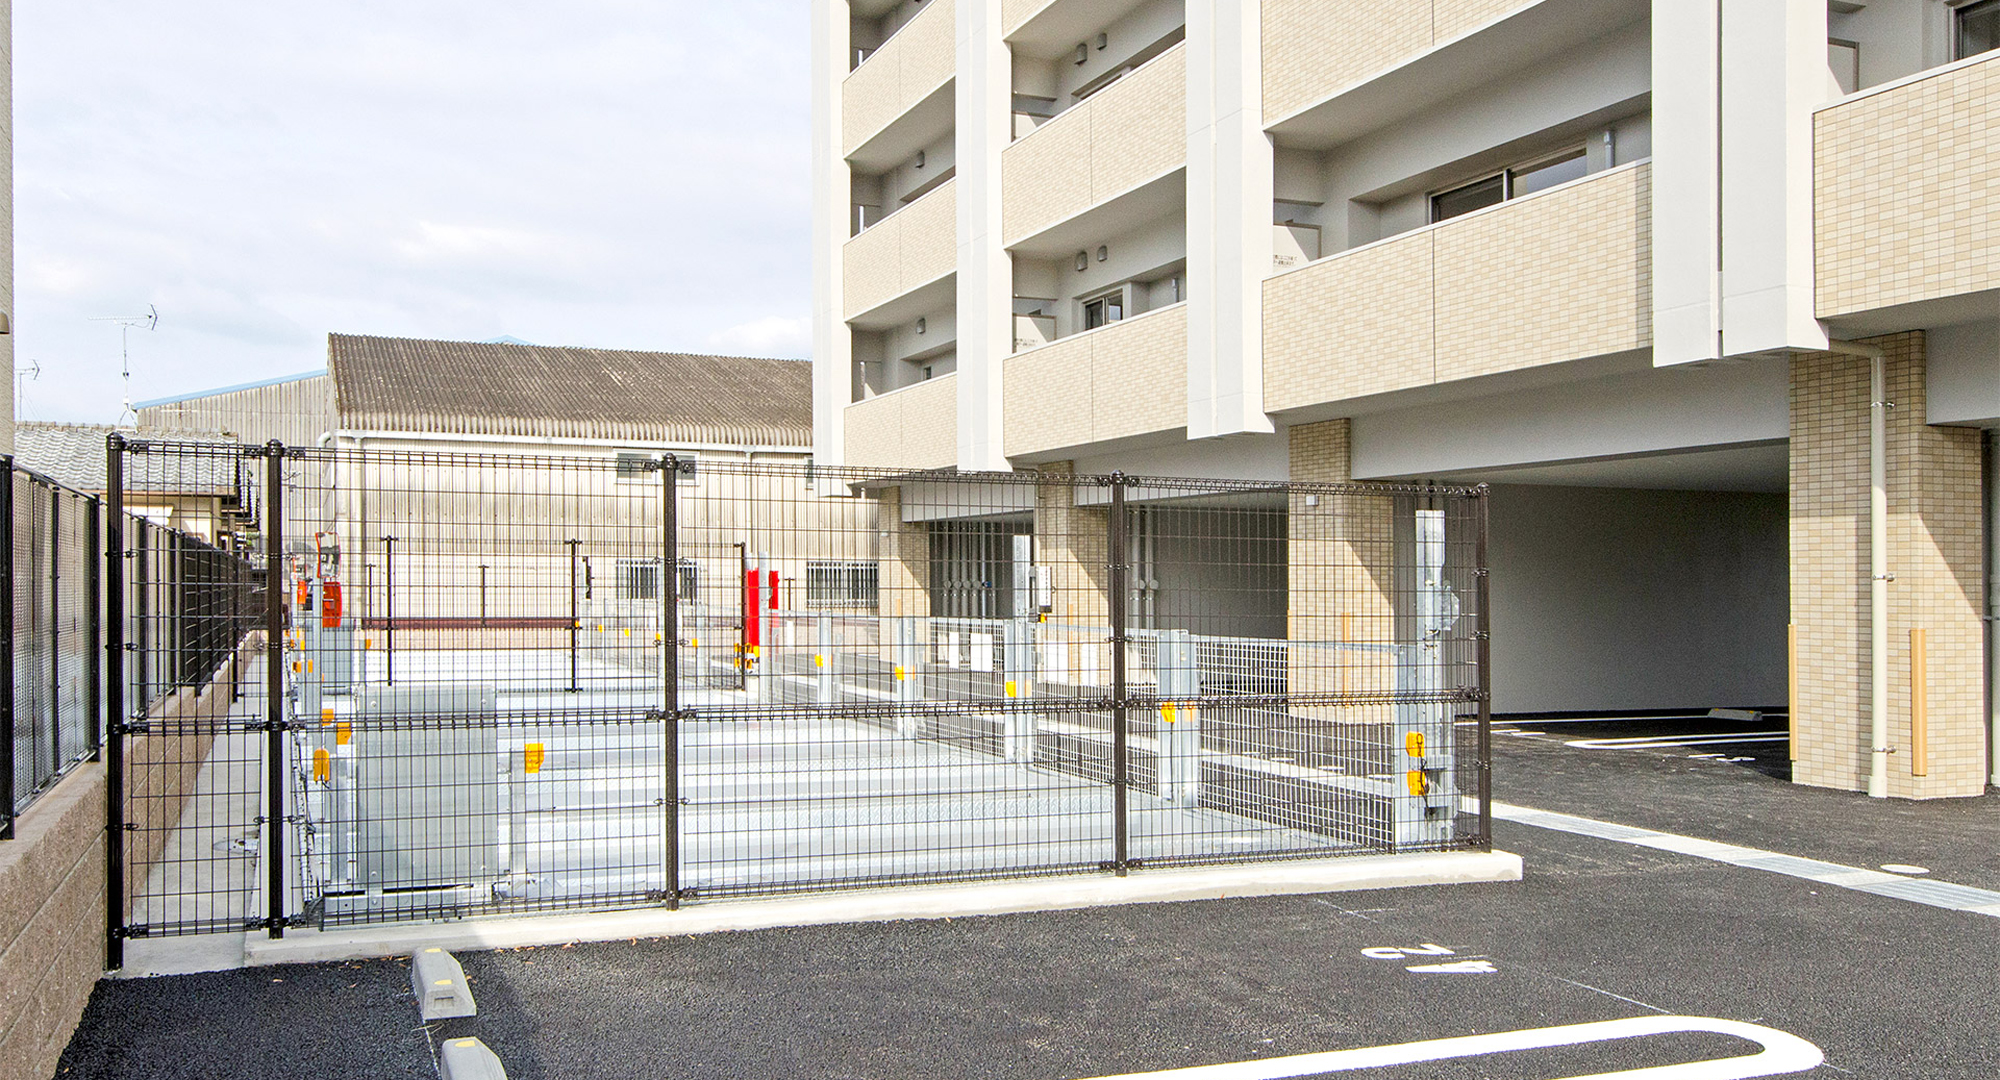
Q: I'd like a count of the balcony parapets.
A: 9